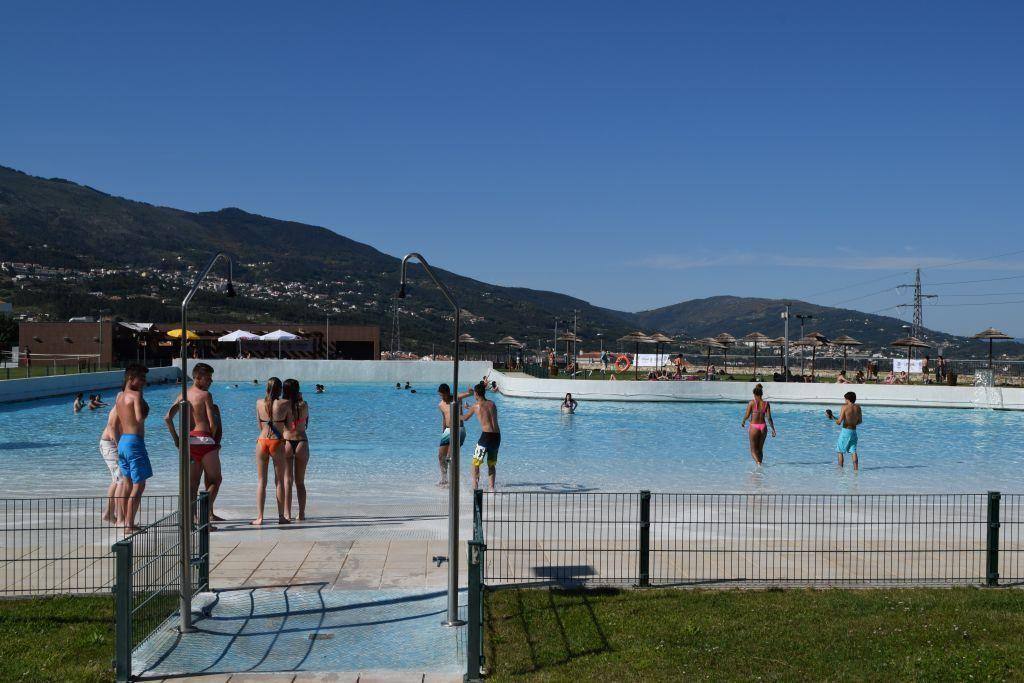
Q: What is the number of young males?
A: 6